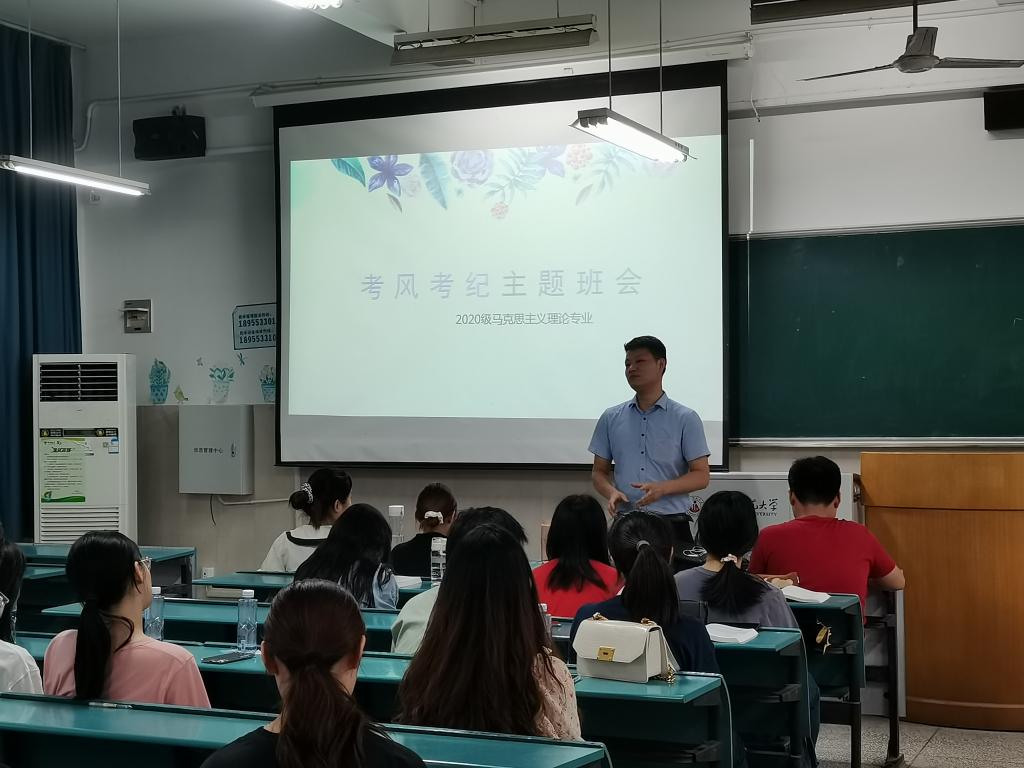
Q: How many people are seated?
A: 13